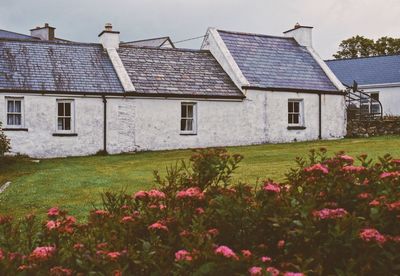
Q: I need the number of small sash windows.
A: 4